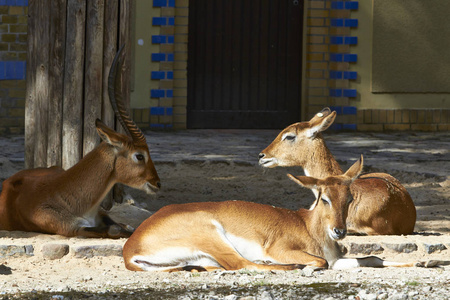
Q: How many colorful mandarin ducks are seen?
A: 0